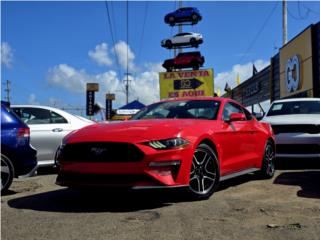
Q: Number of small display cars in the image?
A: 3